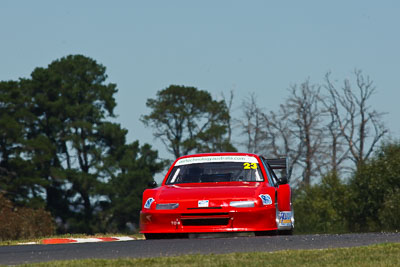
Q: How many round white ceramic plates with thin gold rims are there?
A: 0